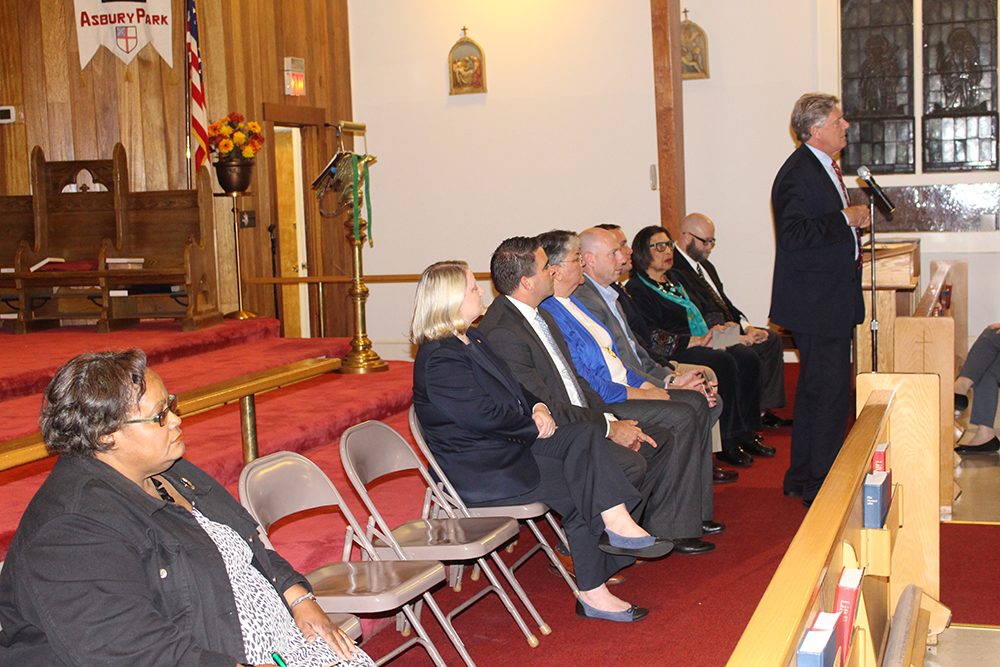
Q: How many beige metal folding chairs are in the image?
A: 4